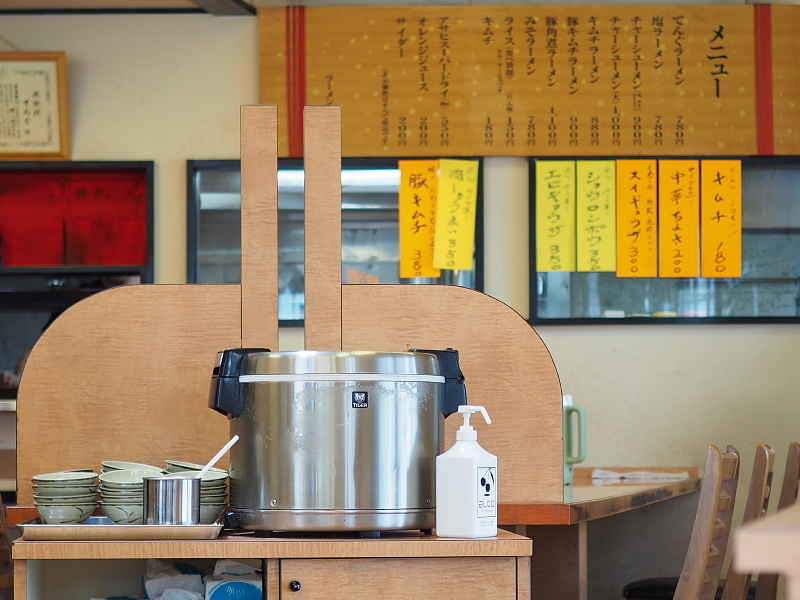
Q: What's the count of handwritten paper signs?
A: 7